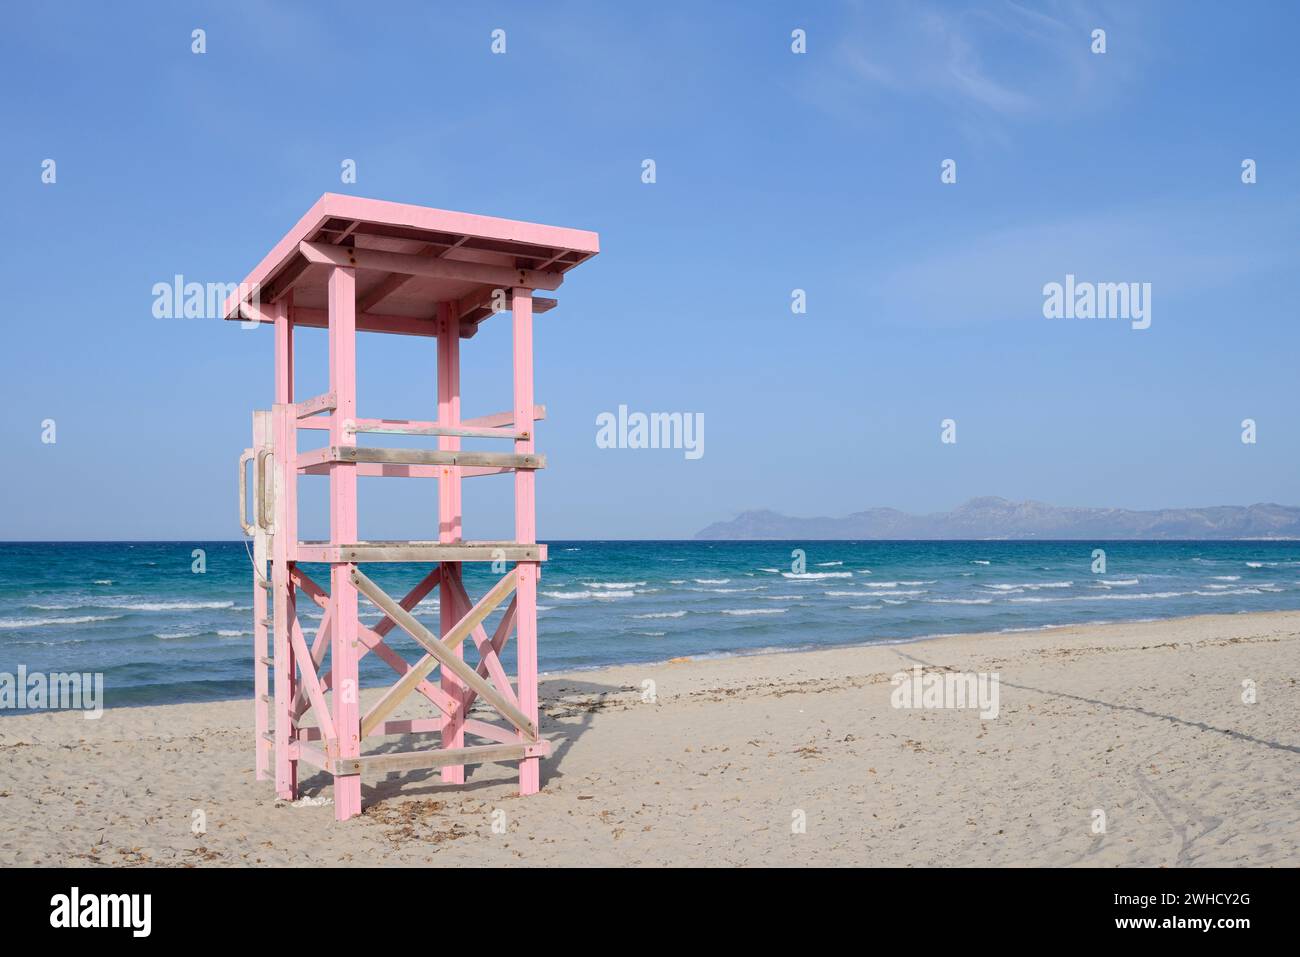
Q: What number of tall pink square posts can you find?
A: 4